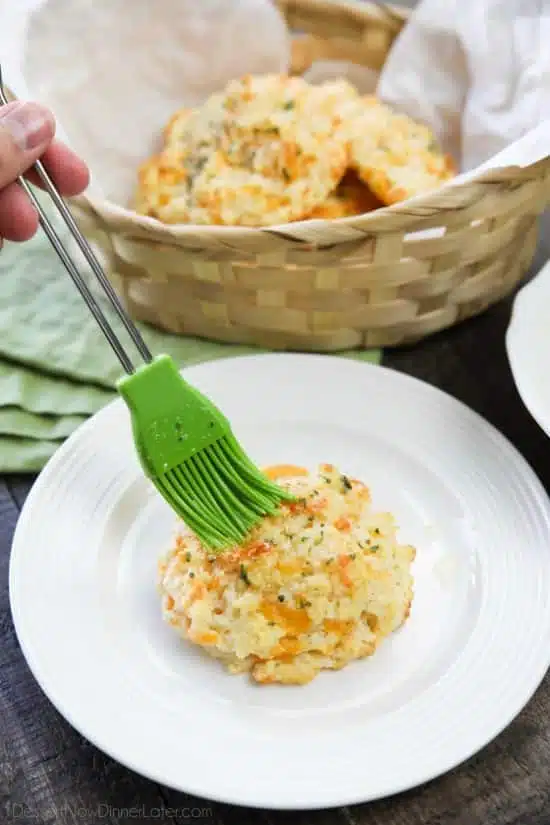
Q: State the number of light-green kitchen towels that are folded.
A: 1